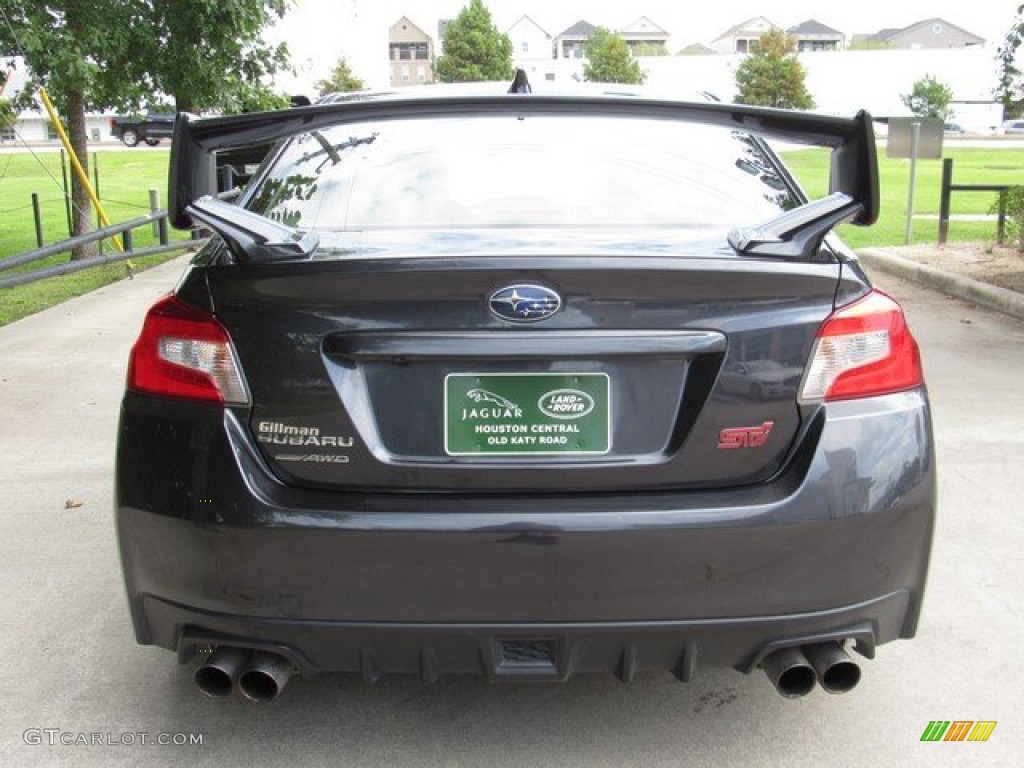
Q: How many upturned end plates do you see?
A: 2